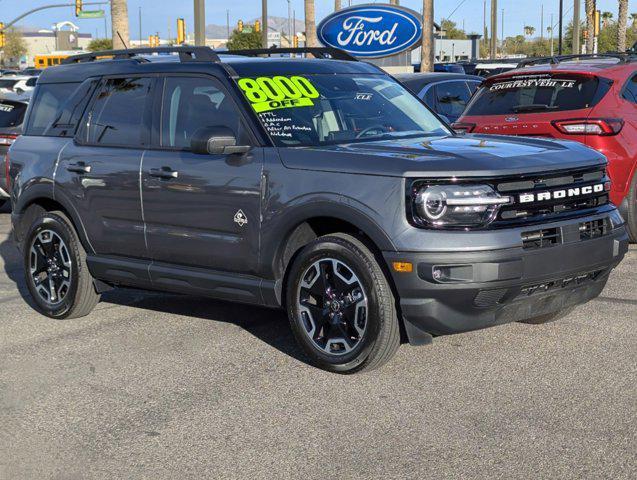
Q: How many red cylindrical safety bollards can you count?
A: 0